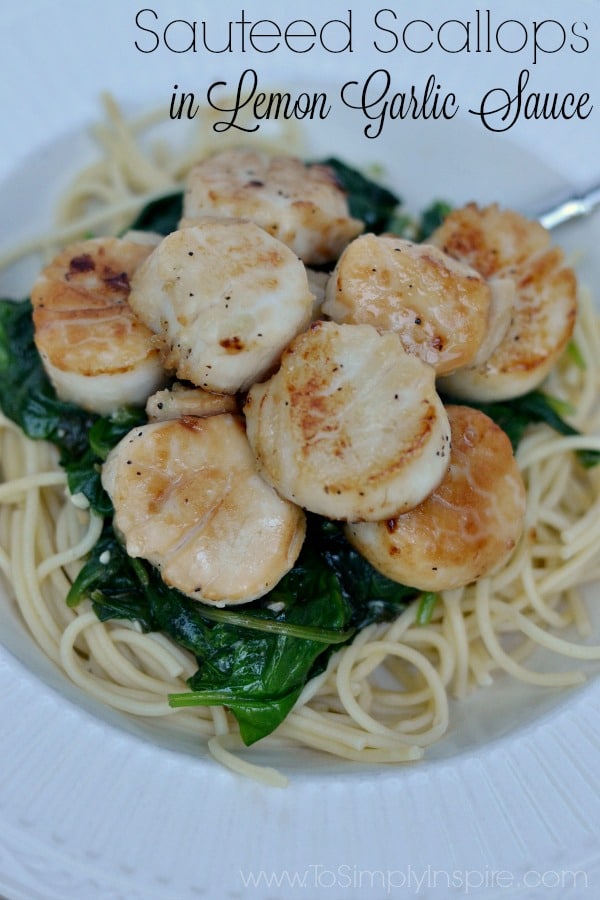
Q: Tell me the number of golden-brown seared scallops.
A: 8